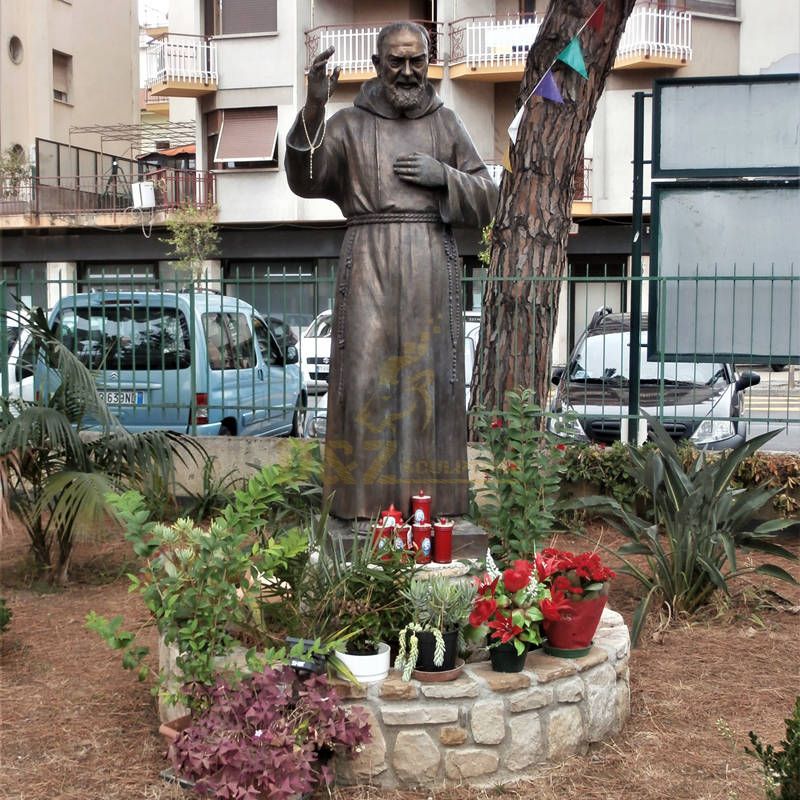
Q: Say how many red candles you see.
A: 6